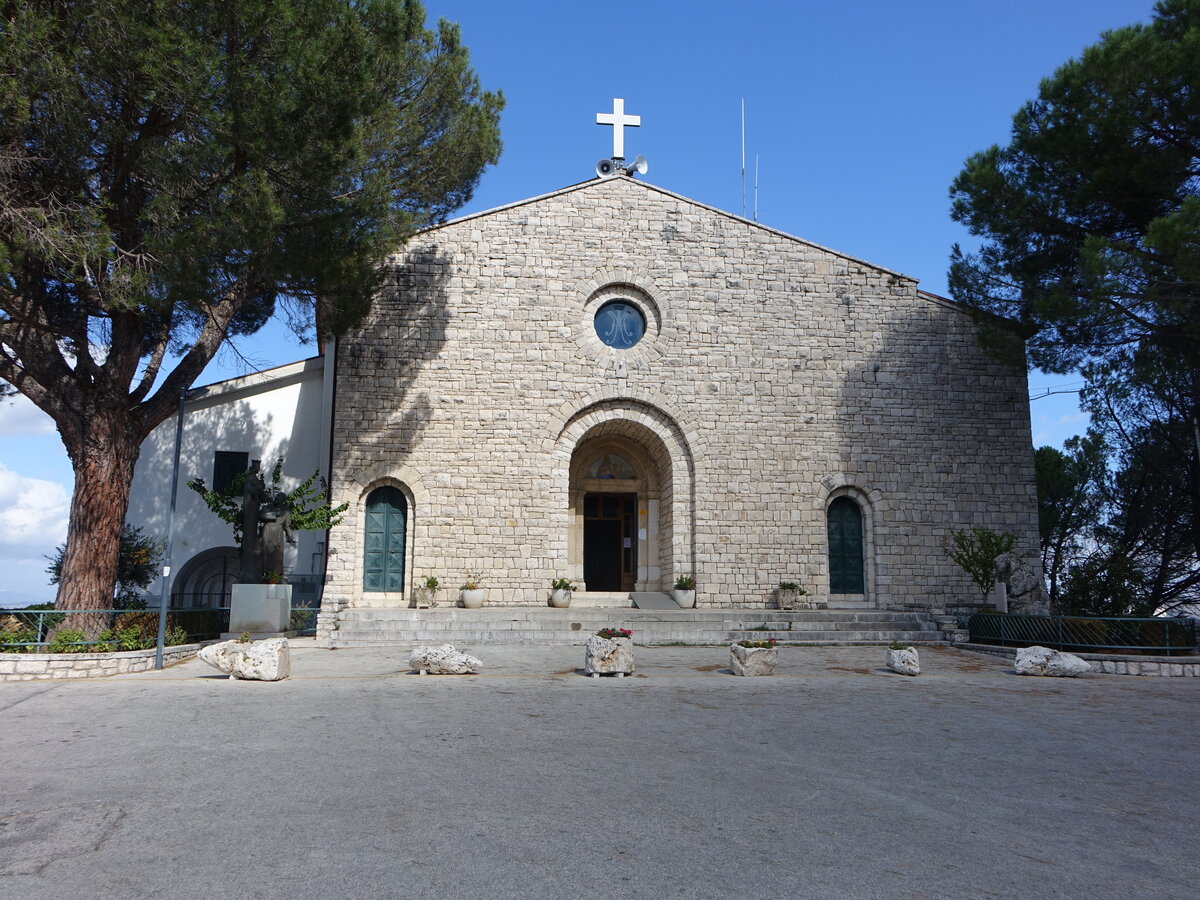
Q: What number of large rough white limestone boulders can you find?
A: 6